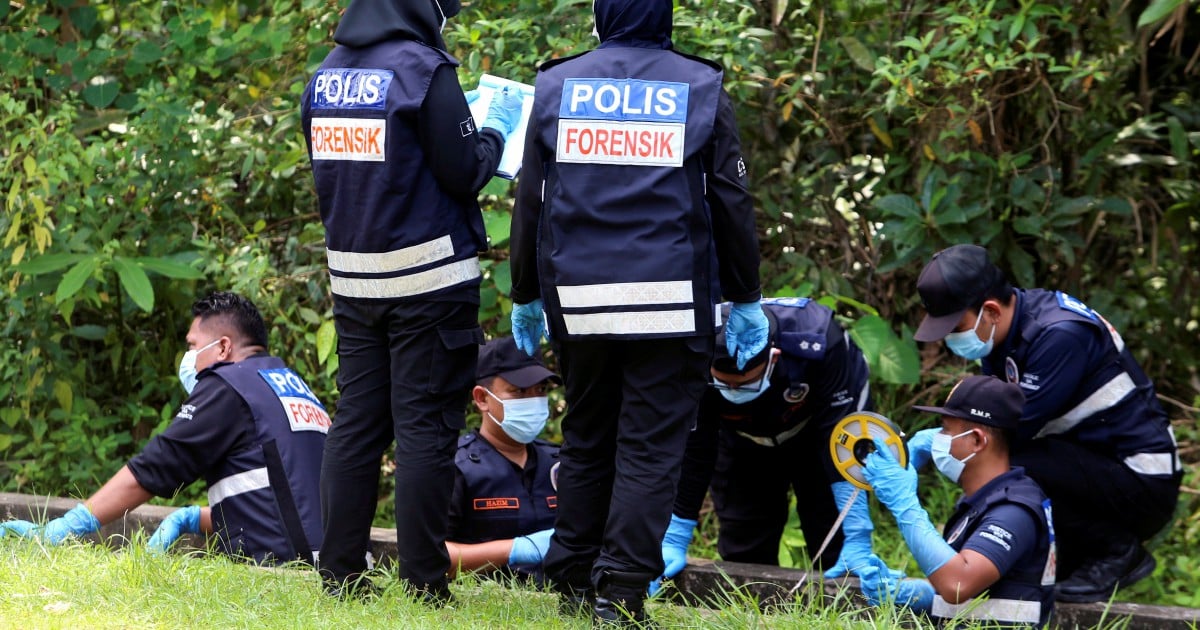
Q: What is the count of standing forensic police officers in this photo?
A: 2